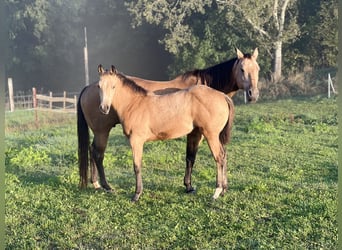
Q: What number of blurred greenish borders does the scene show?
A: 2